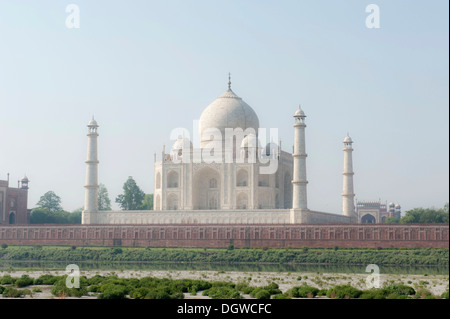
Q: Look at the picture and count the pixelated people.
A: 0